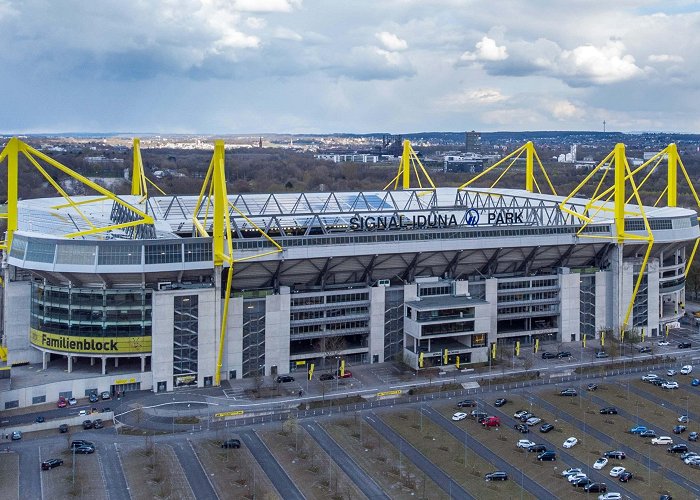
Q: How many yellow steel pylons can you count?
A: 7